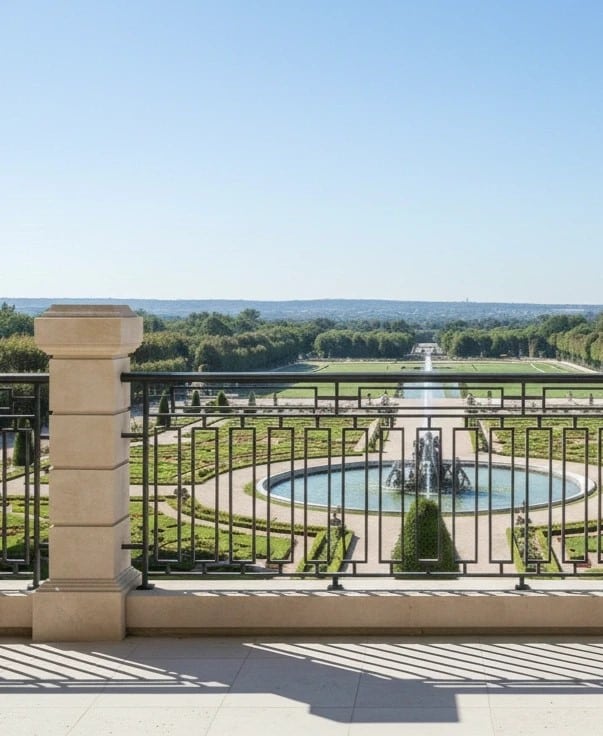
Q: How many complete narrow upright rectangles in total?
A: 13